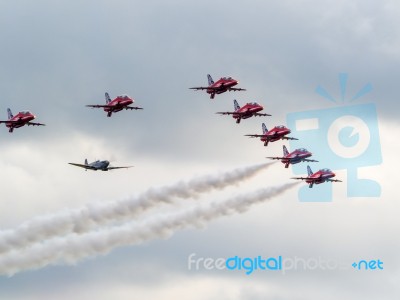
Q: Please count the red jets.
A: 7